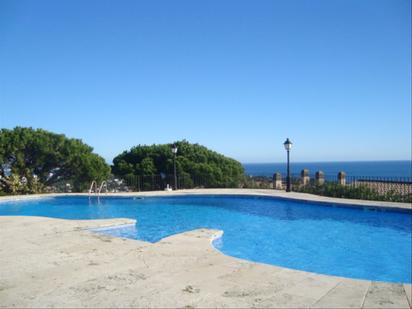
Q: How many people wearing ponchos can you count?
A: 0